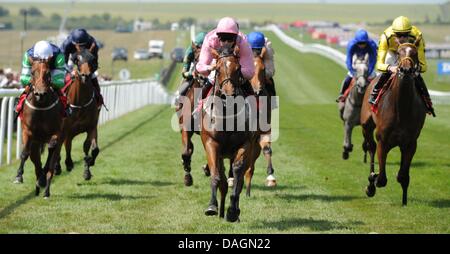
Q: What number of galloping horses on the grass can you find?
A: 7